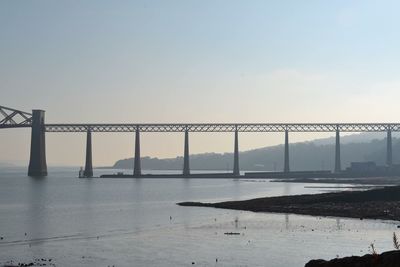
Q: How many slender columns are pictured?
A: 7